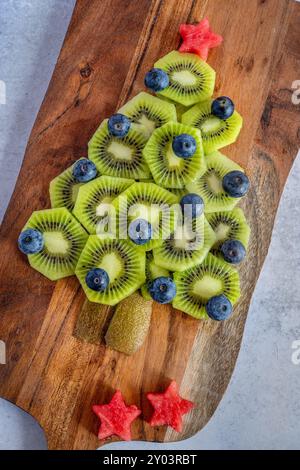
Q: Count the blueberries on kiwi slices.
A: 13